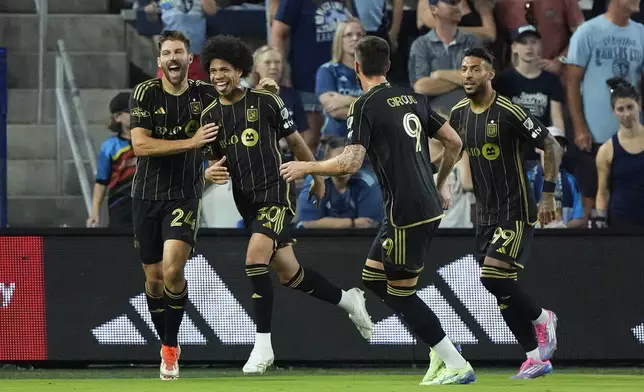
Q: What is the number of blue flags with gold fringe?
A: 0